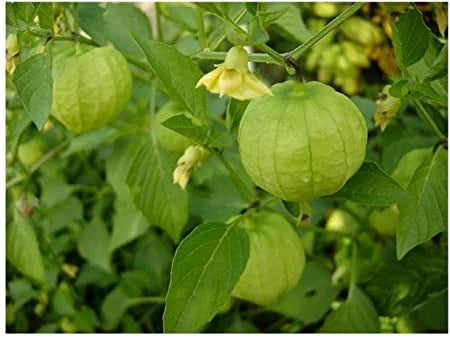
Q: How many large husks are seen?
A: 3